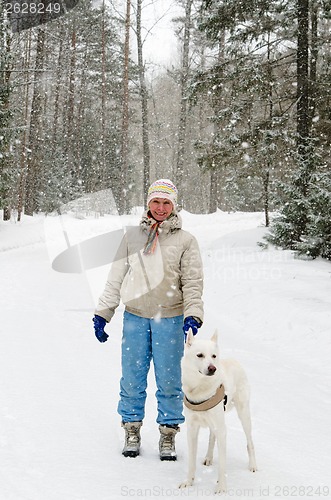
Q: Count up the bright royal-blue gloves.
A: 2